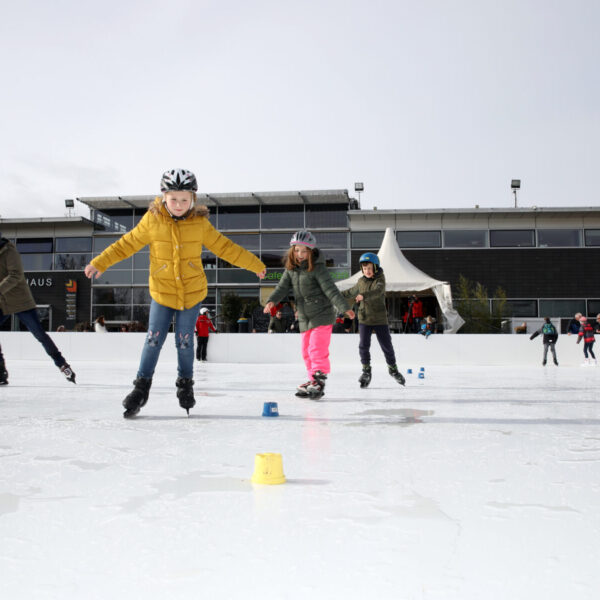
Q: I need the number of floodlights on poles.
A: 3